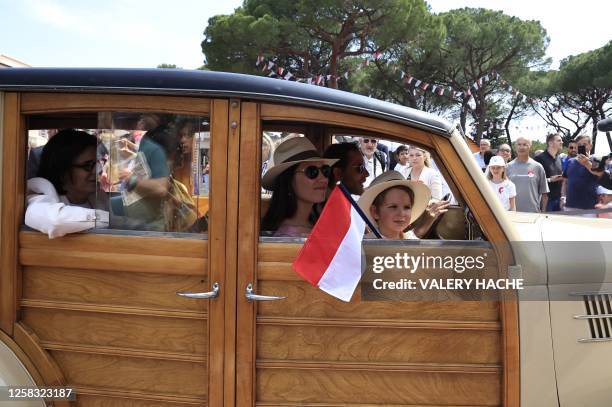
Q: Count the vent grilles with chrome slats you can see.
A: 1